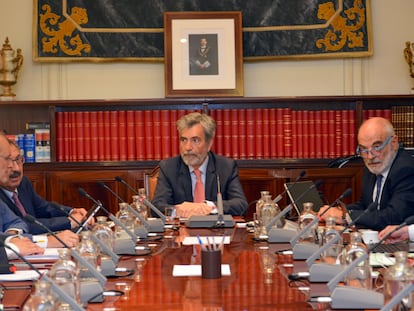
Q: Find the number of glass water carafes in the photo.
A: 13